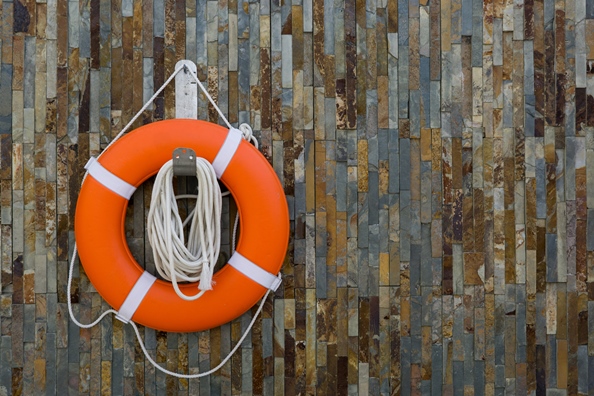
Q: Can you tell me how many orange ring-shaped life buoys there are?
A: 1